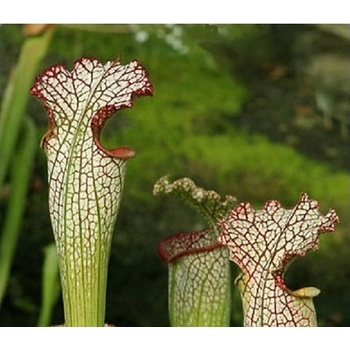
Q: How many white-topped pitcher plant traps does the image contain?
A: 3